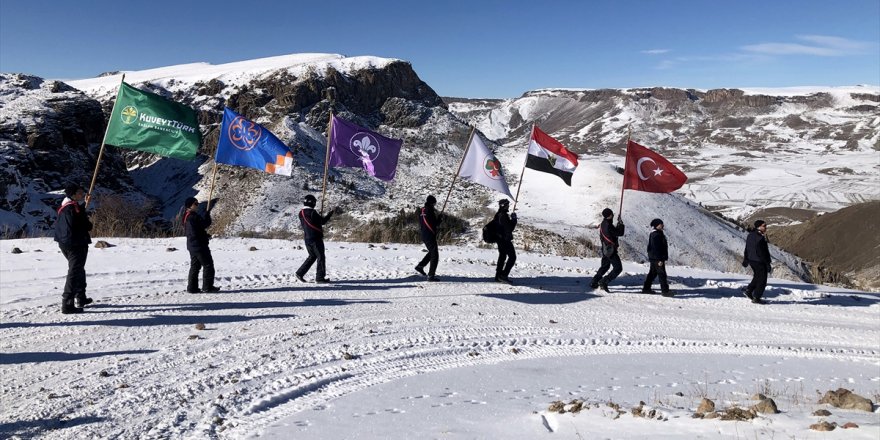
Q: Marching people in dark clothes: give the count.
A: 8